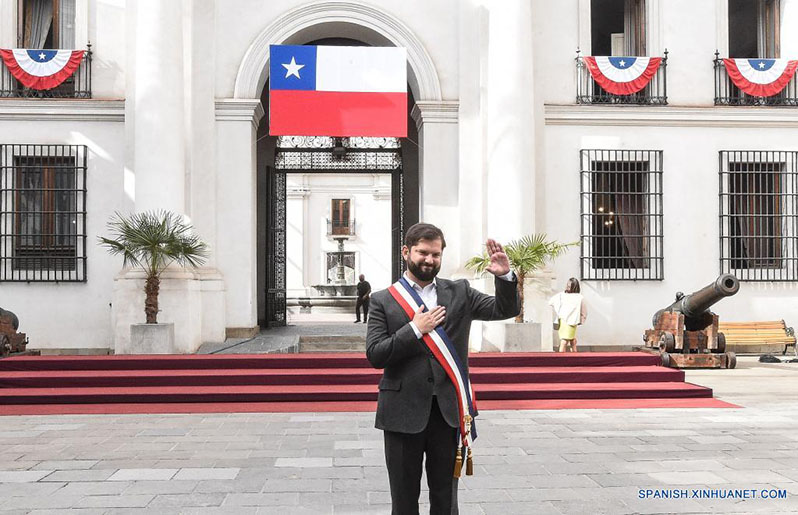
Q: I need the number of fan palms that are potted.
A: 2